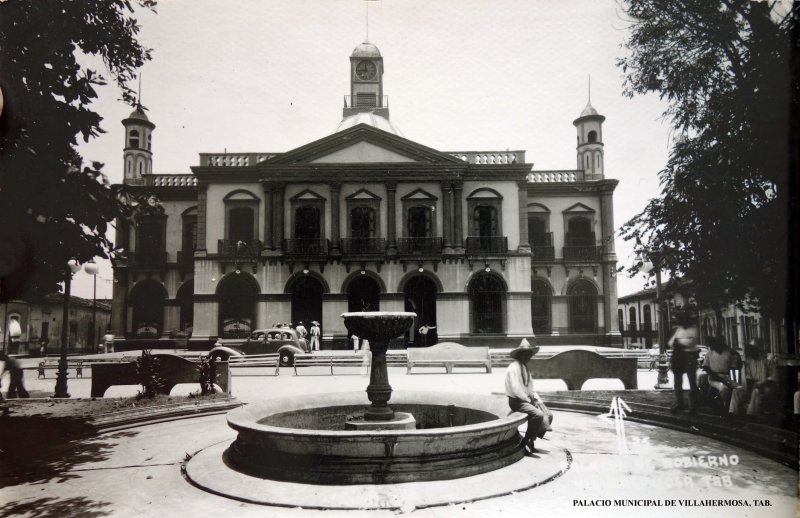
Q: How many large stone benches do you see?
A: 3